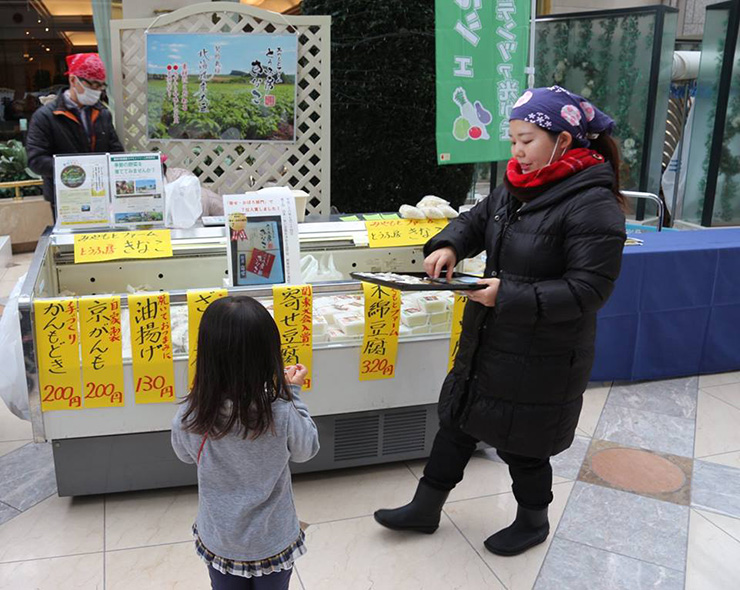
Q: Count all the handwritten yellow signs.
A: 9